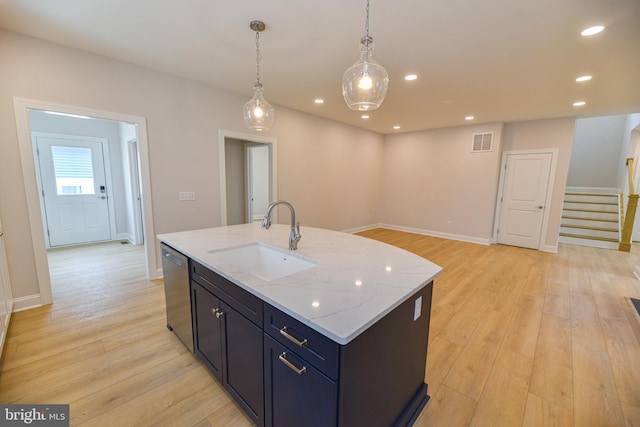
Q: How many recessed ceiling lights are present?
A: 8